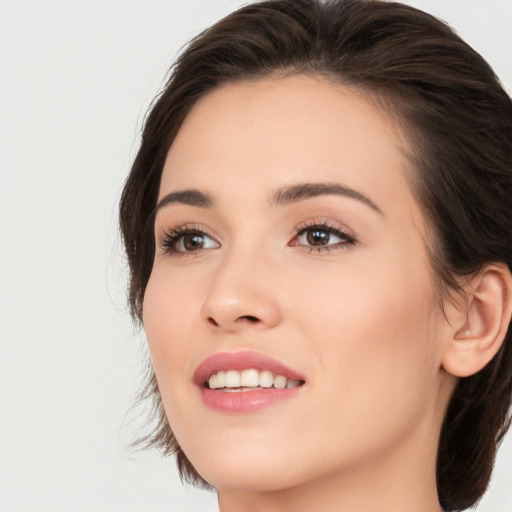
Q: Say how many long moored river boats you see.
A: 0